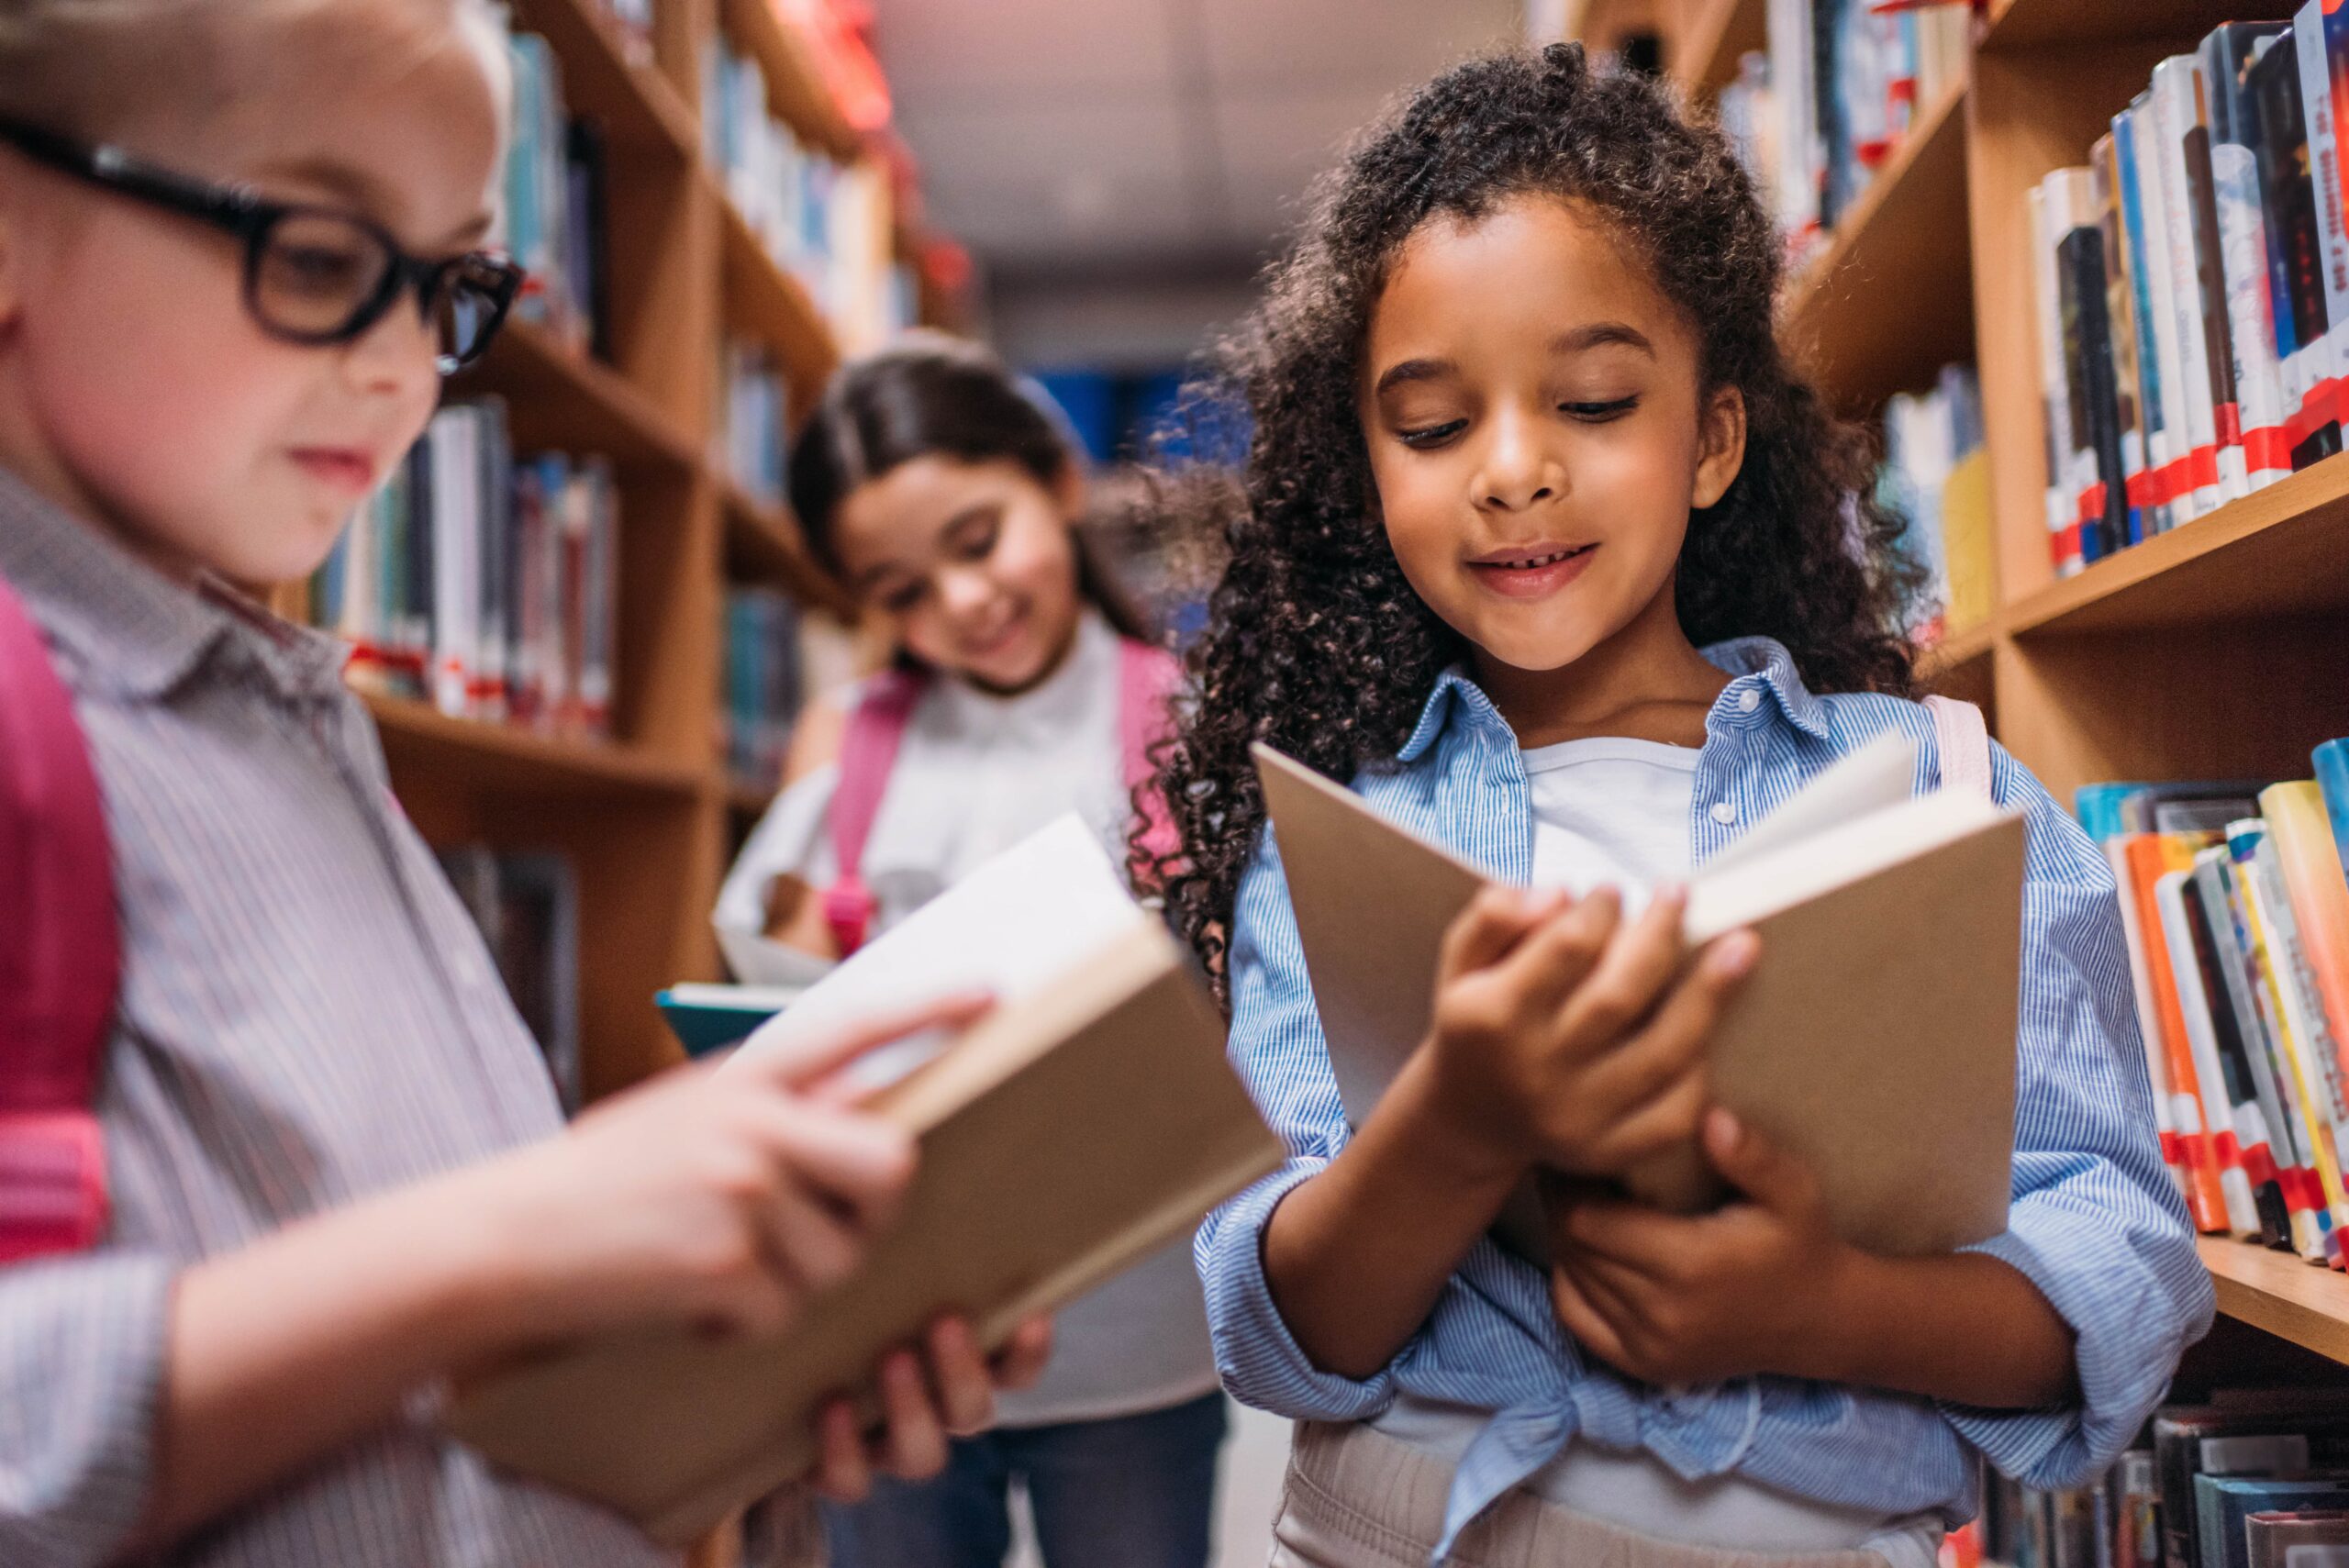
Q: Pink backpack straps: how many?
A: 4